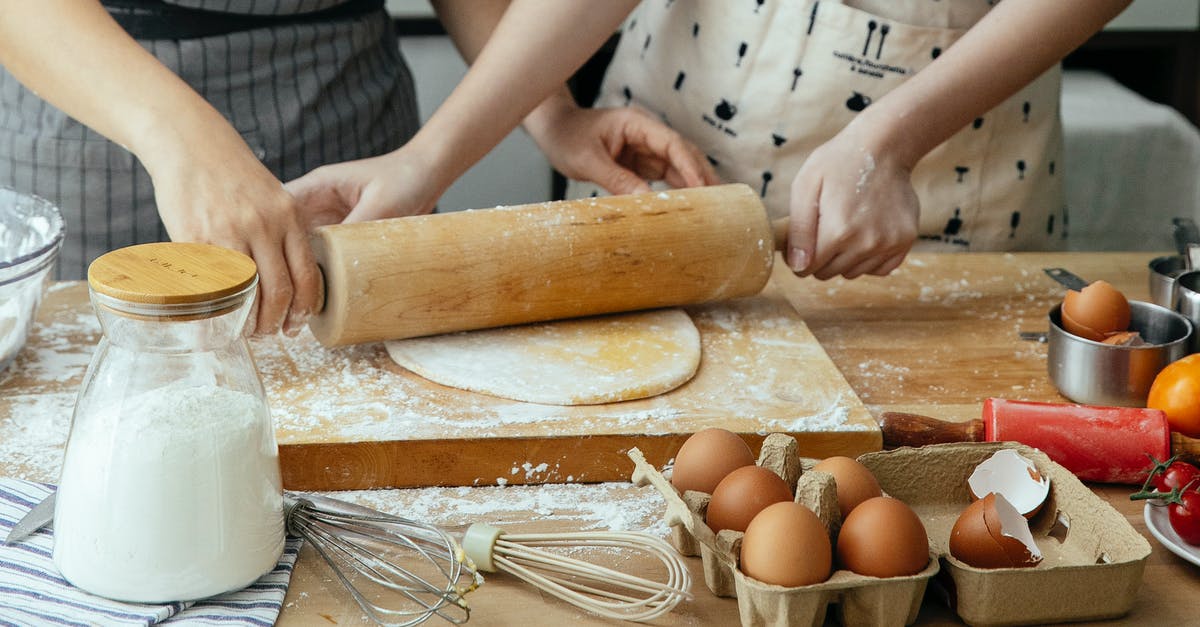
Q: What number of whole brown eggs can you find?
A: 5